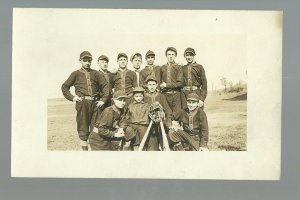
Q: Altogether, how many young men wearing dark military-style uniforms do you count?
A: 11